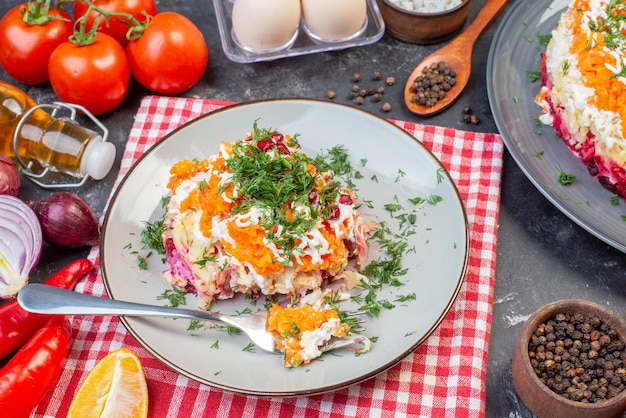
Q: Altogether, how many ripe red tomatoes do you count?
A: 4